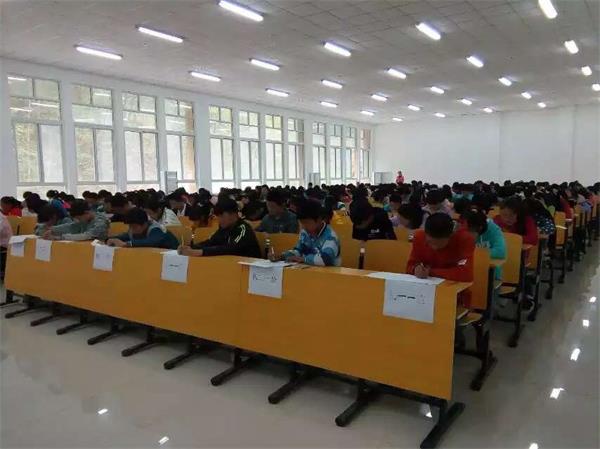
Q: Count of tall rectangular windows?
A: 12